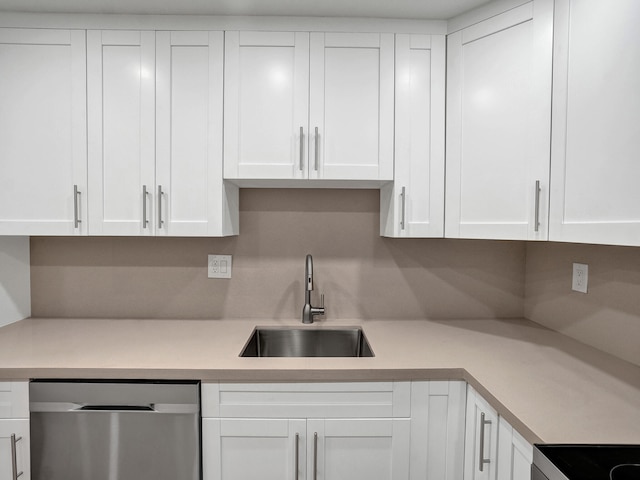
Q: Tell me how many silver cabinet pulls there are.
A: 11